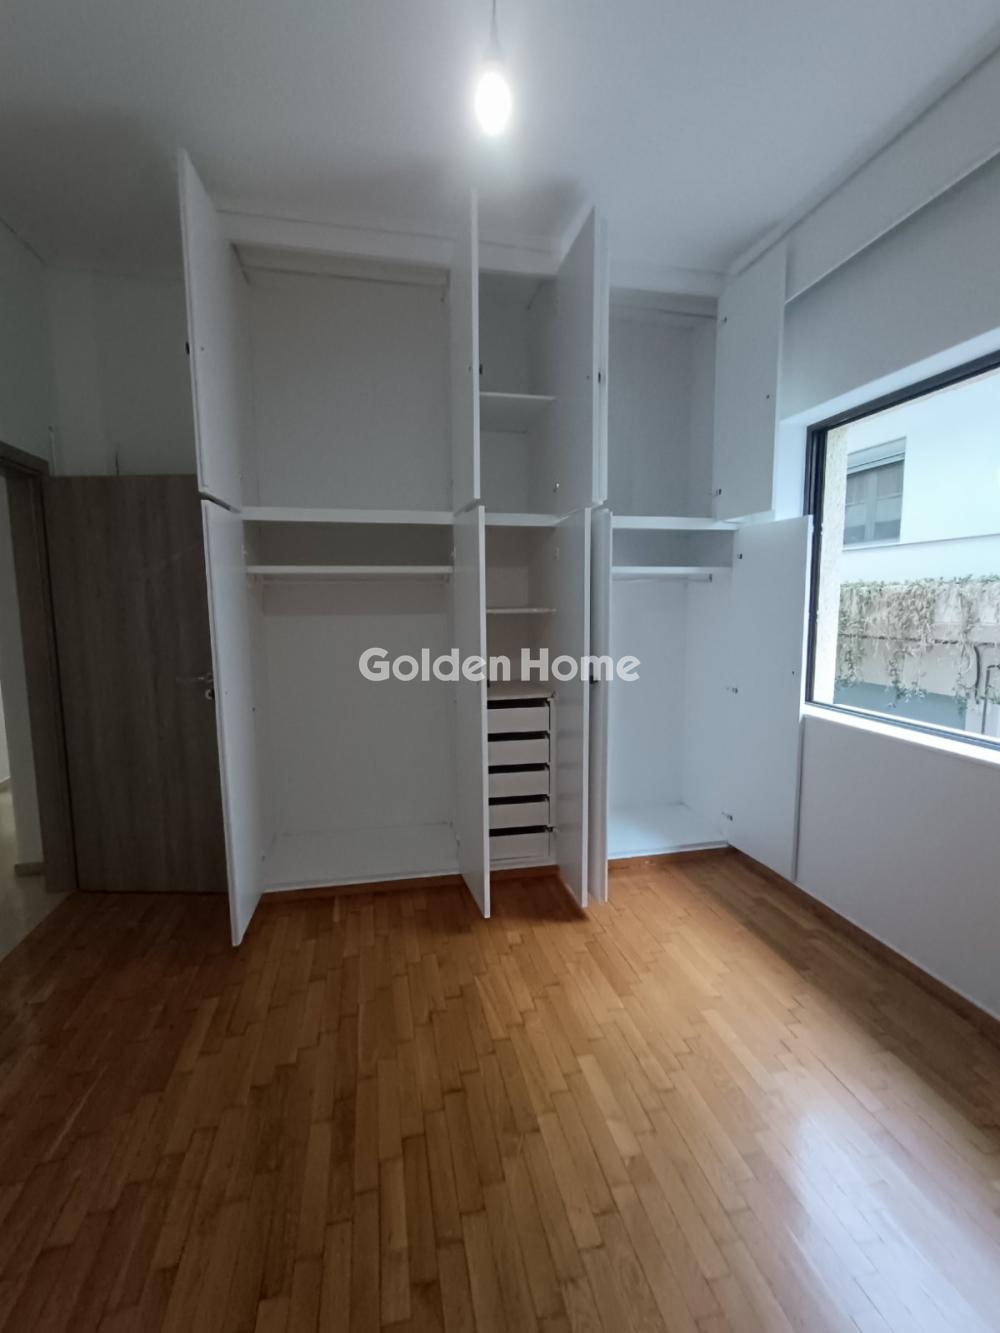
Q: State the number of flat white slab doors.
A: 10